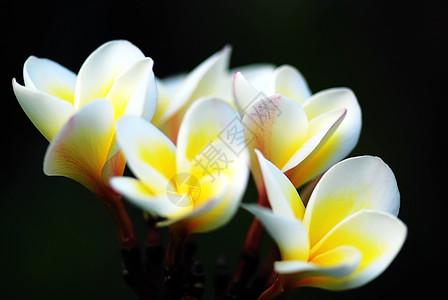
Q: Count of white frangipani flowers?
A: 5